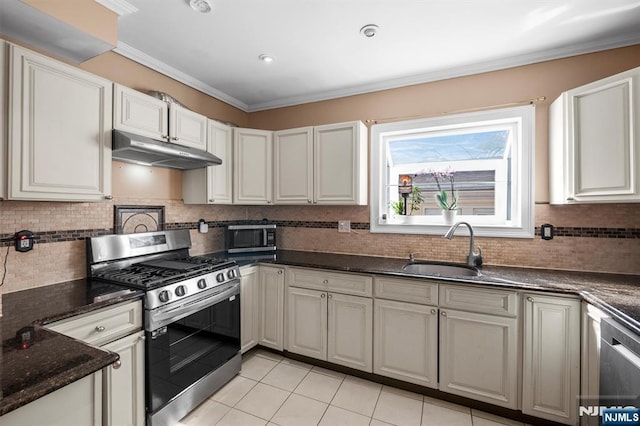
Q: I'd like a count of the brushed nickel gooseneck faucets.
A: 1